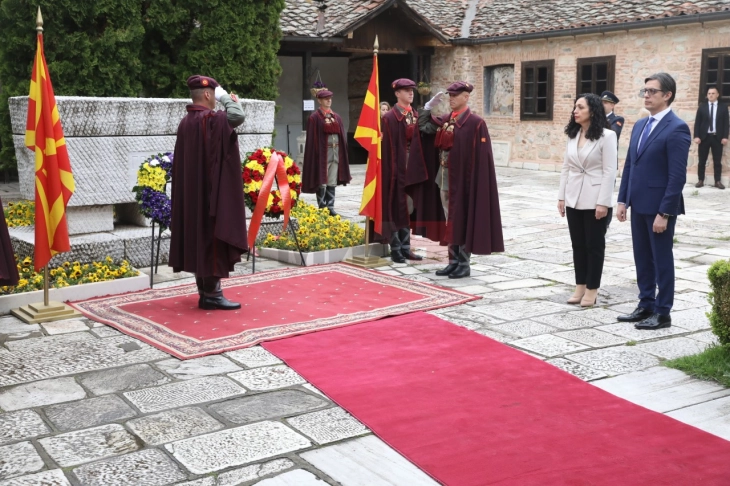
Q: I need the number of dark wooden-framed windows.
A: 3